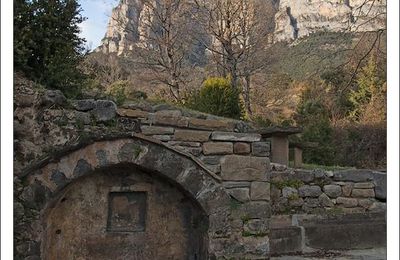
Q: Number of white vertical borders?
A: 2